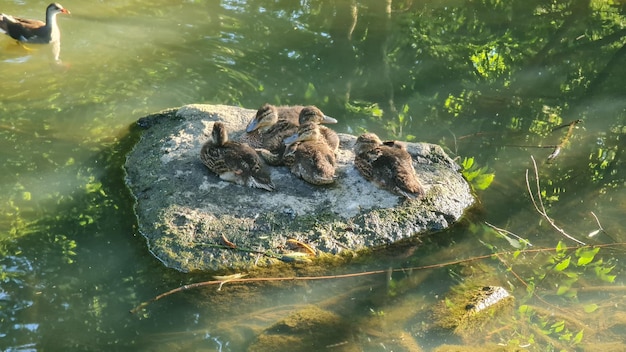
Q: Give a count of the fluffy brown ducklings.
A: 5